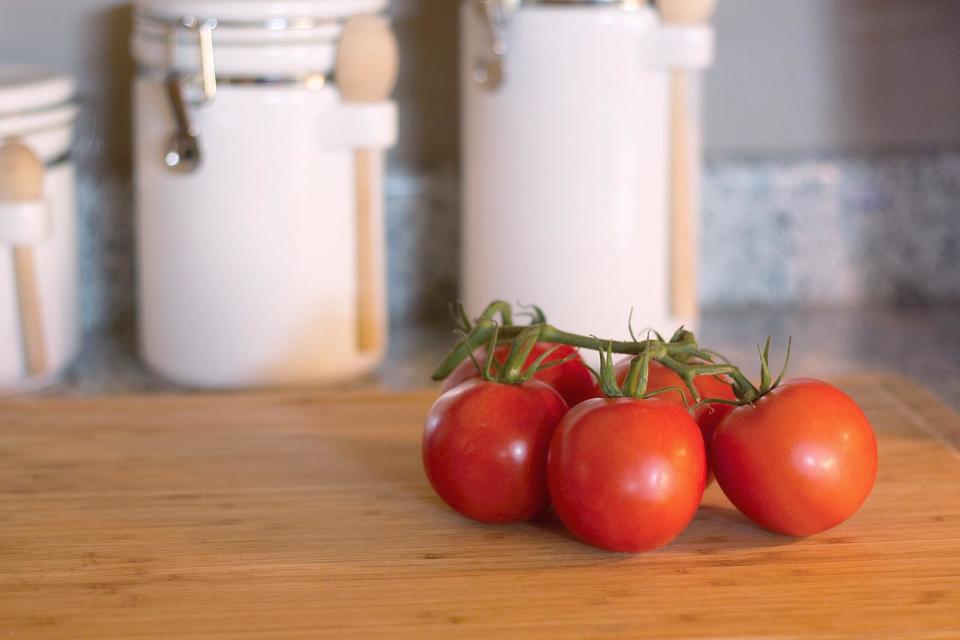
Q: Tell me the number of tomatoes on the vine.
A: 5